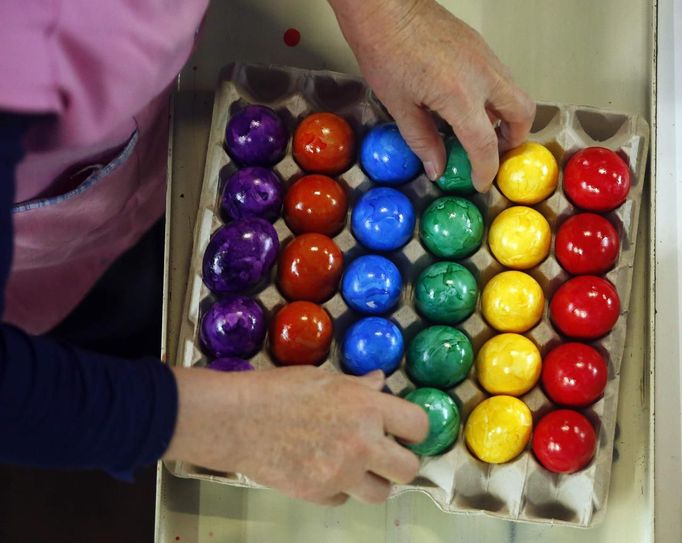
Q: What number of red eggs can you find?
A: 5